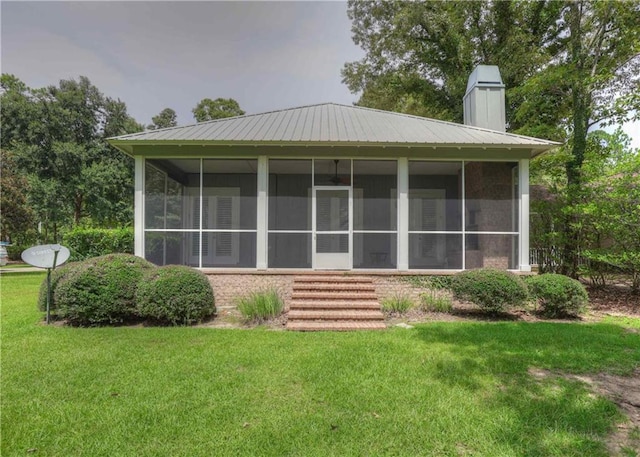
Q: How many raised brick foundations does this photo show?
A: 1